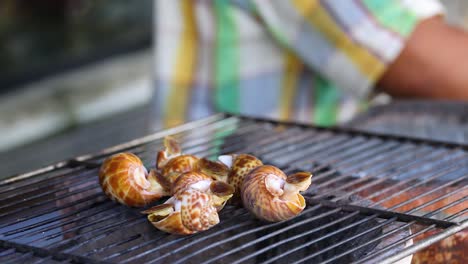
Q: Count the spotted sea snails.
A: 6